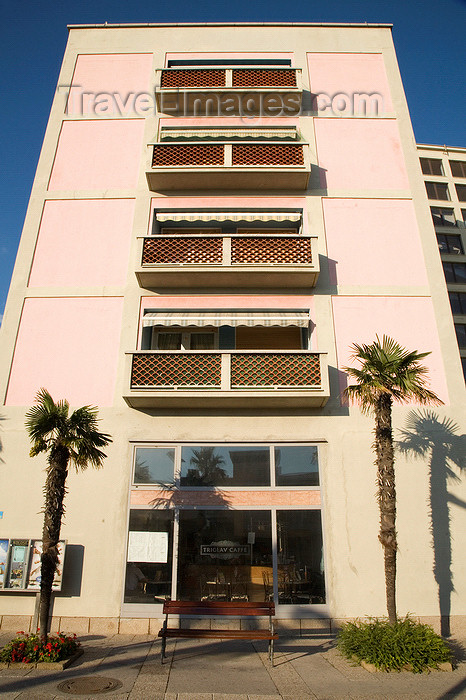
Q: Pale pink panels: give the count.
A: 8